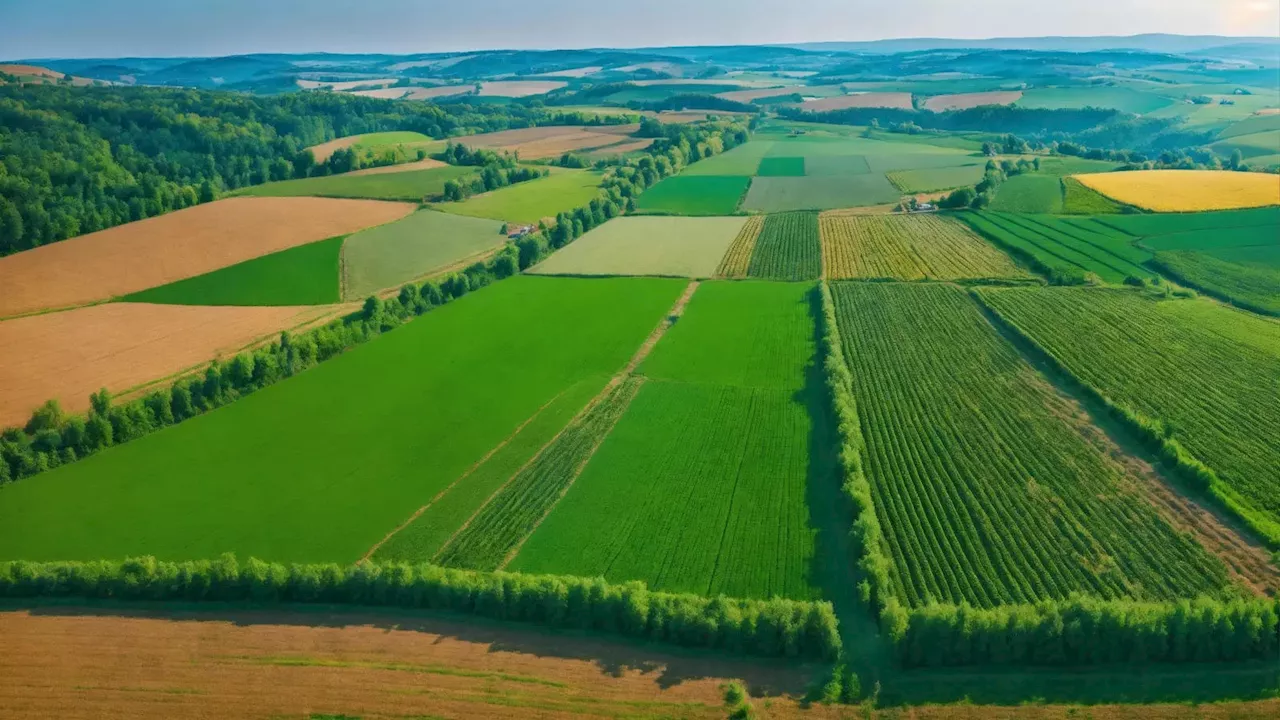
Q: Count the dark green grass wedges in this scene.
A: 1